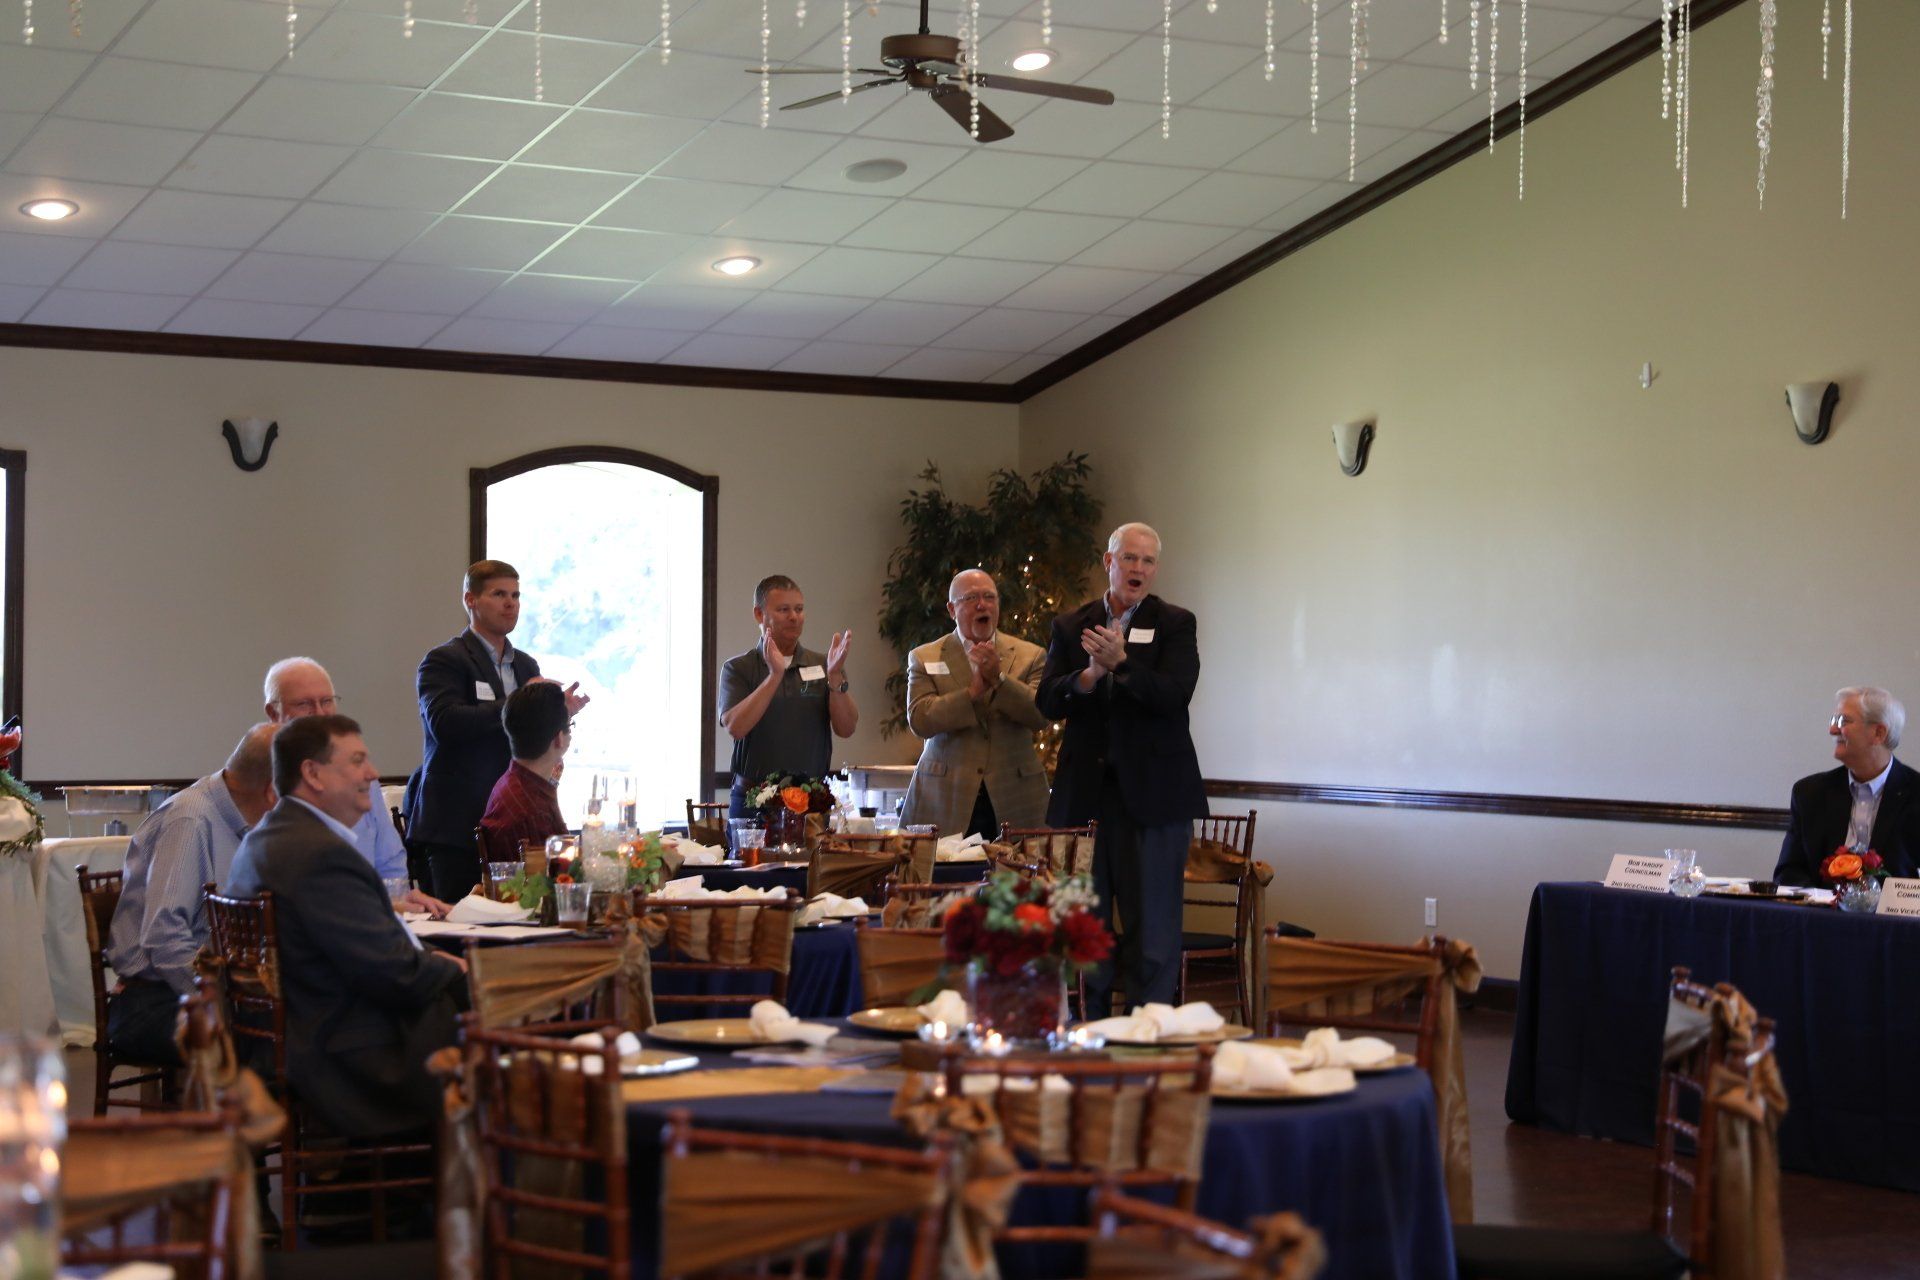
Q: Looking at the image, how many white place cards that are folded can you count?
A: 2